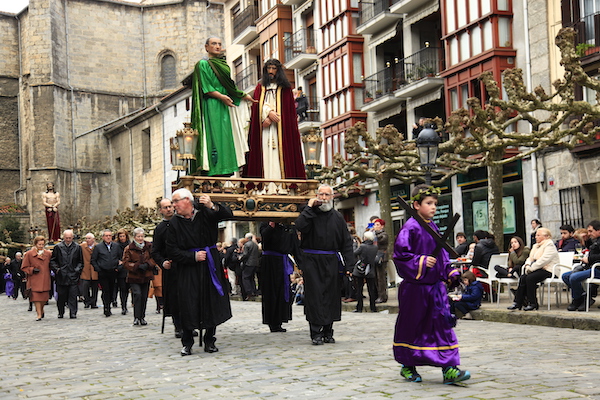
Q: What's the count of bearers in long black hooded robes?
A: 4